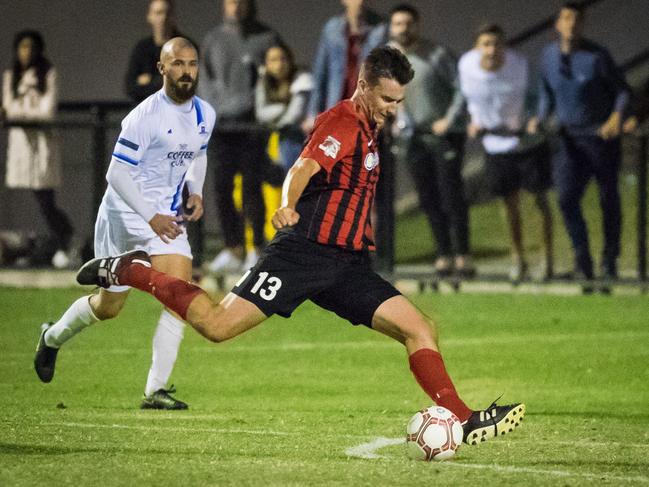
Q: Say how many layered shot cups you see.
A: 0